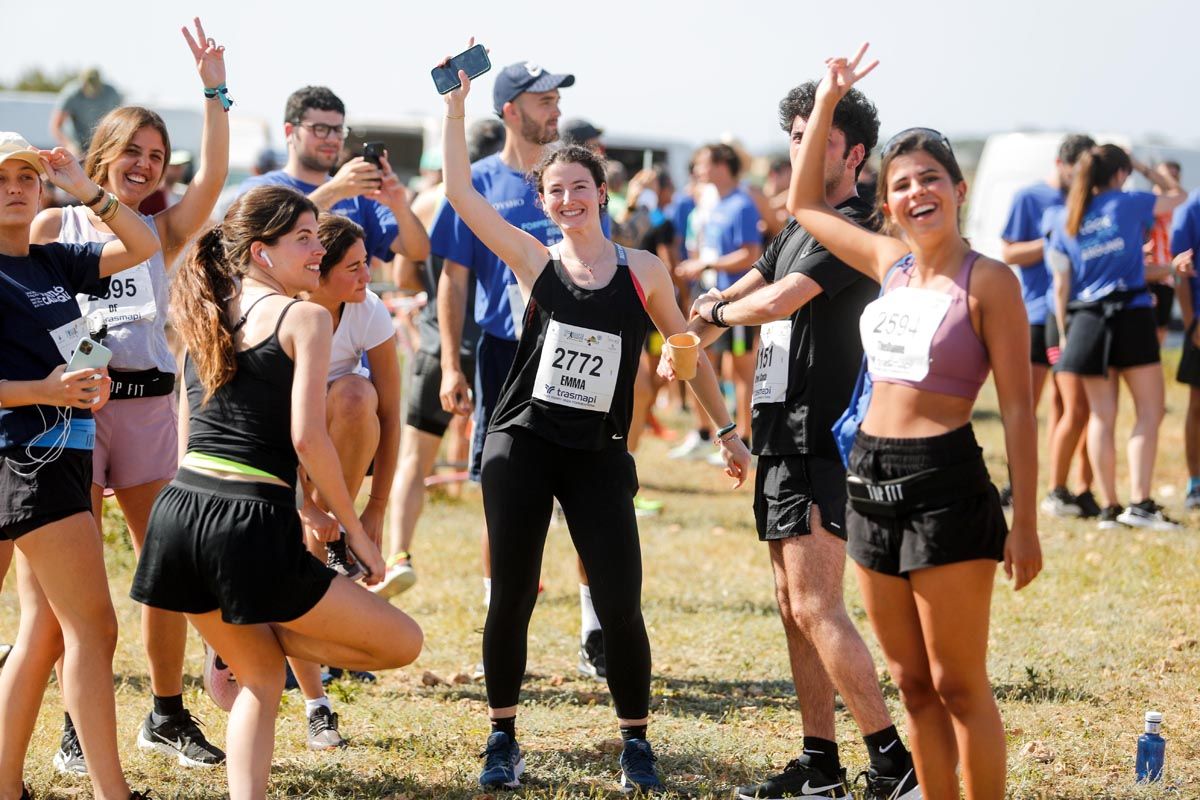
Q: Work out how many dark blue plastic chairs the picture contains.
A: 0